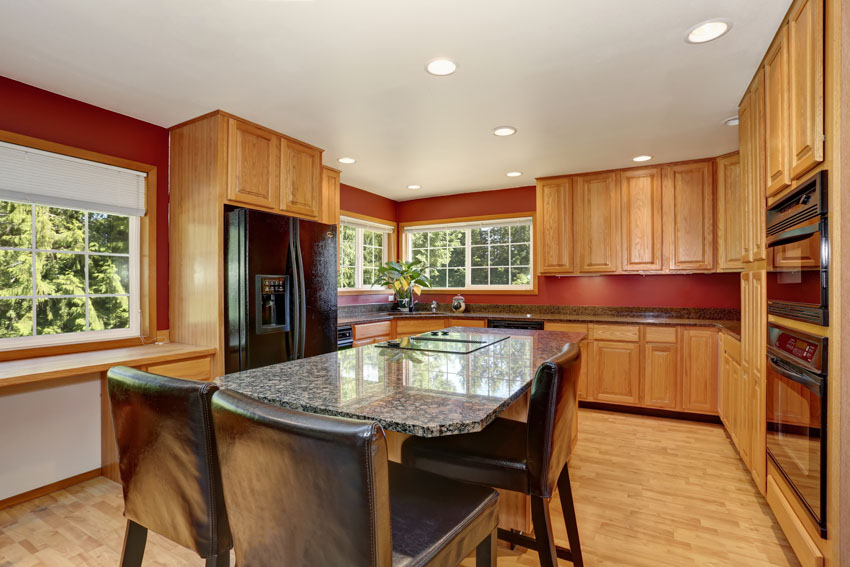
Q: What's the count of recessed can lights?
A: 8